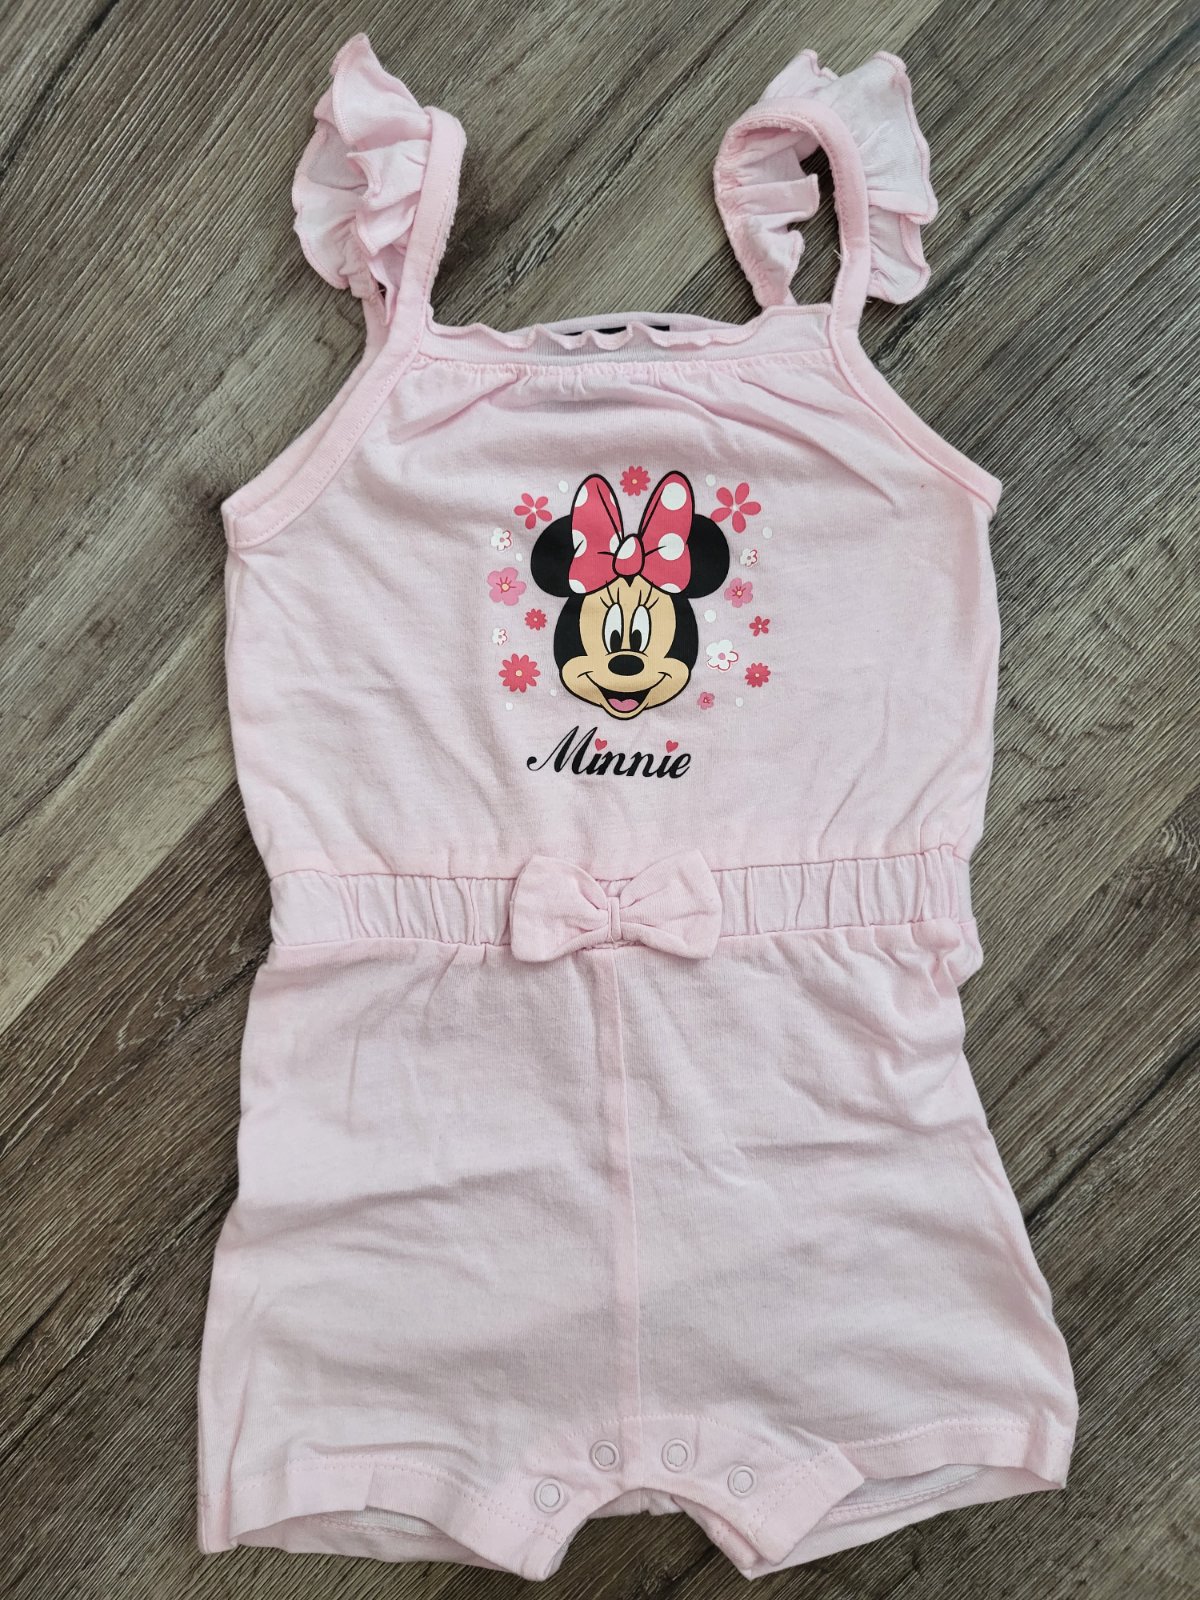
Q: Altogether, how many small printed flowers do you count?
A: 14